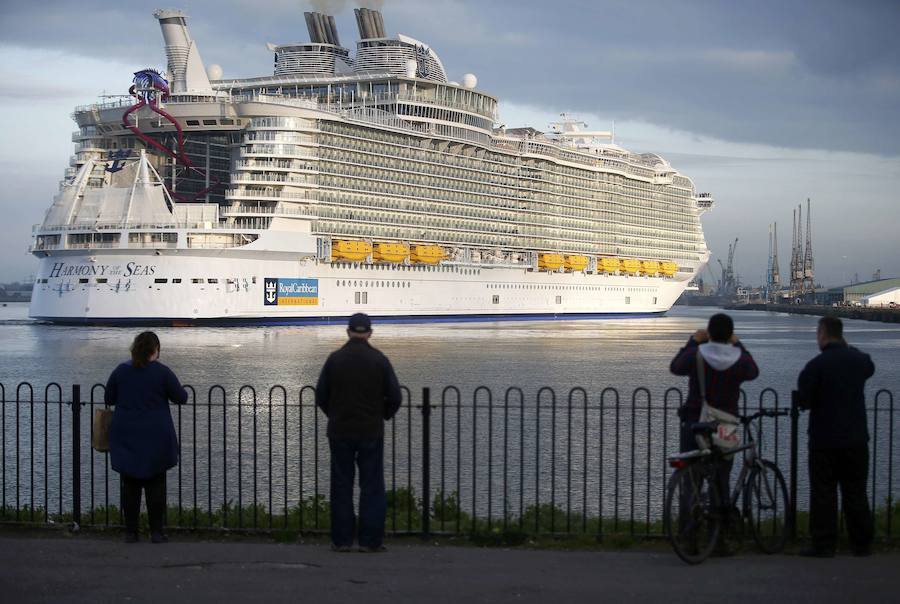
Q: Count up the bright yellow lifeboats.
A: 9